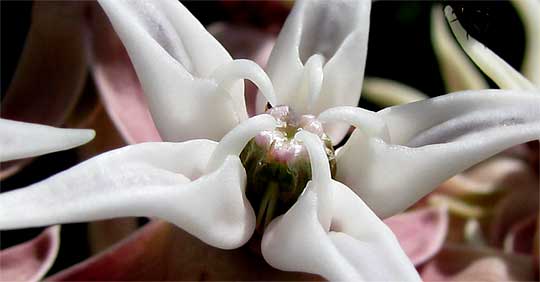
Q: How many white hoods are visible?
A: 5